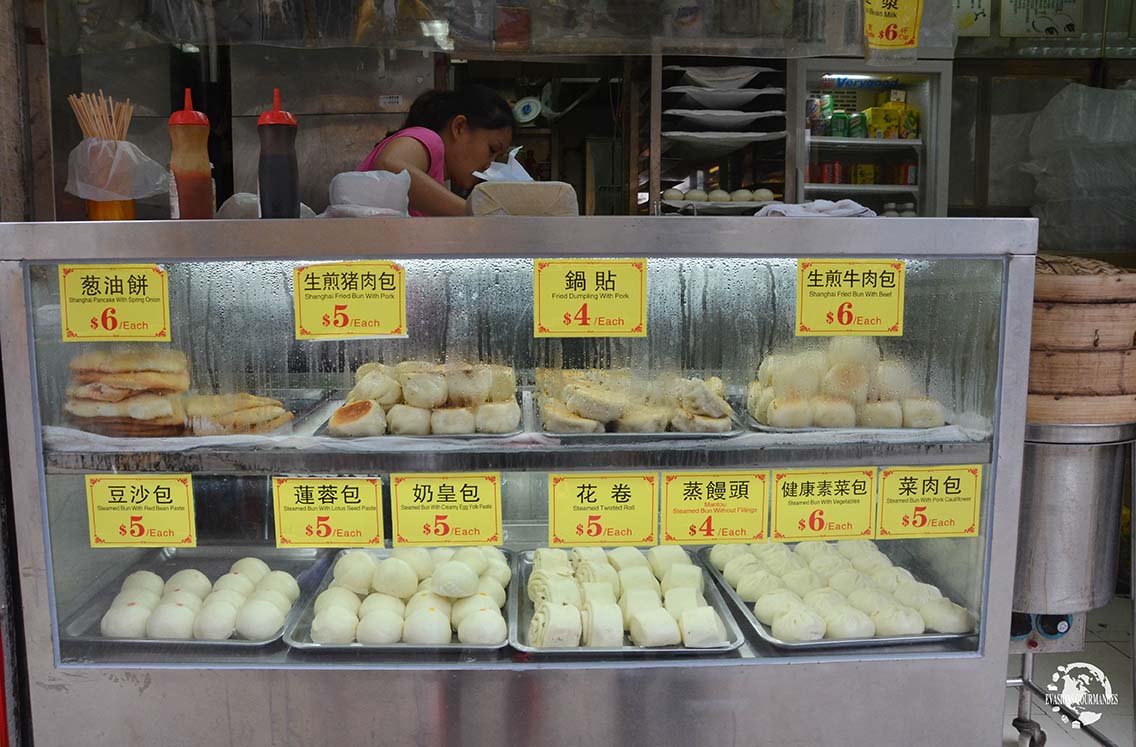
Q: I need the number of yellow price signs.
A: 12